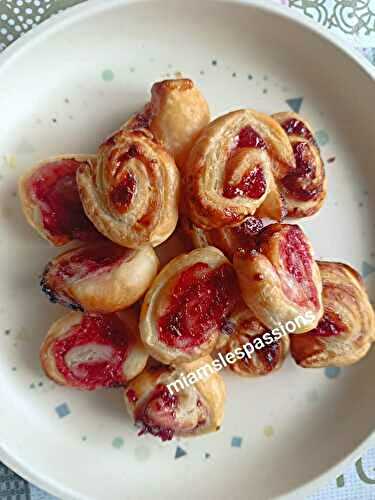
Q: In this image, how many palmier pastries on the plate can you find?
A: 13